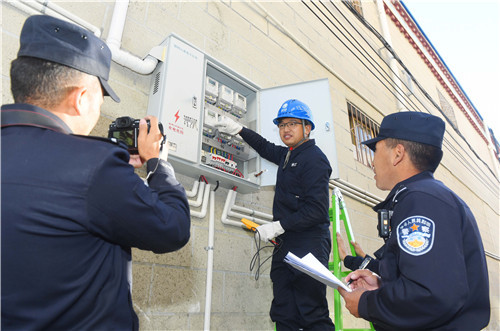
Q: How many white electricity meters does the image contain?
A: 6